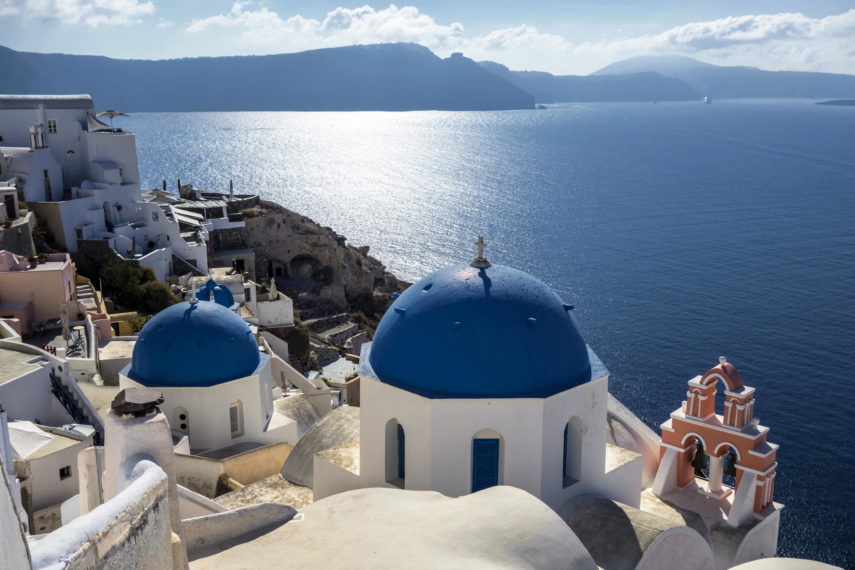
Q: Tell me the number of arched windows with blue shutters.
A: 3